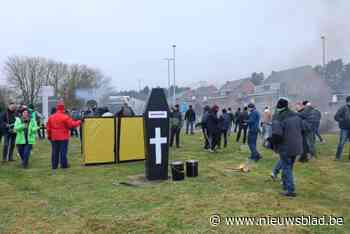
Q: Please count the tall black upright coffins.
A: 1